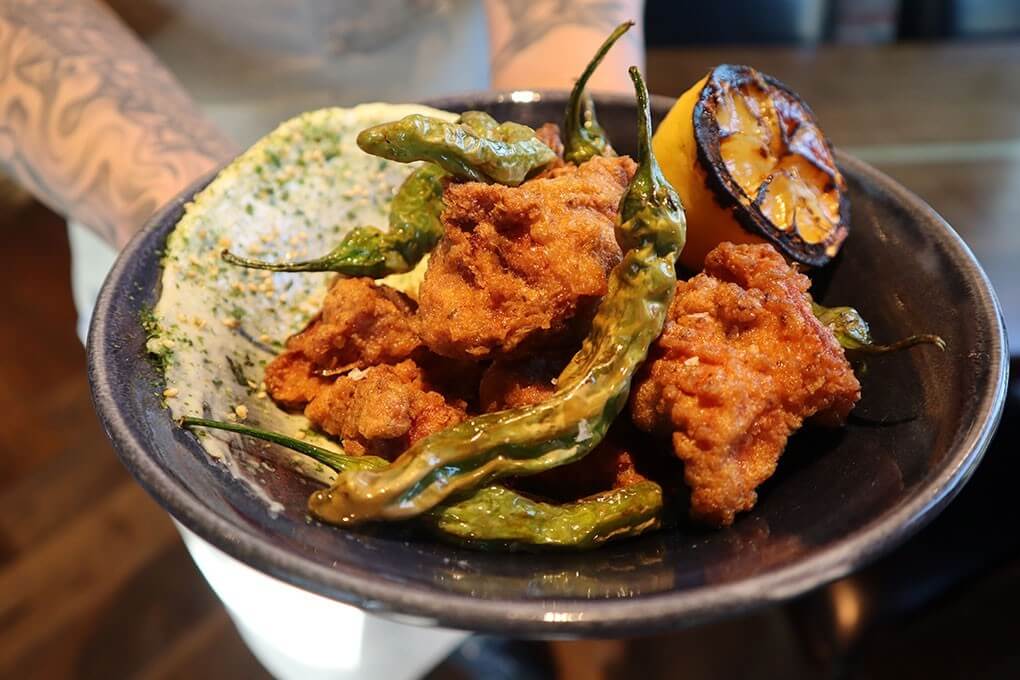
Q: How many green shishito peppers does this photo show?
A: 6